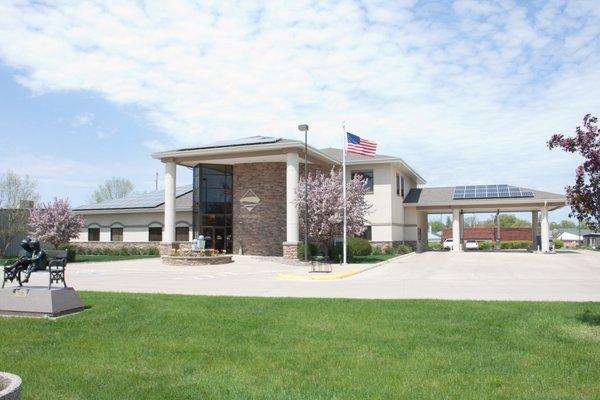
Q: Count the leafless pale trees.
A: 2